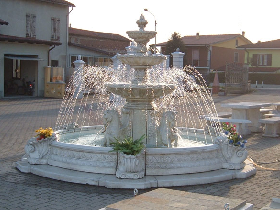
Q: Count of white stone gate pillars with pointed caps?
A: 2